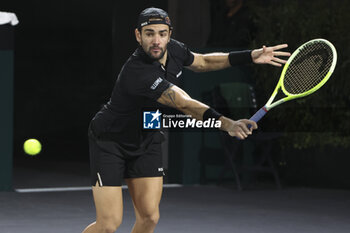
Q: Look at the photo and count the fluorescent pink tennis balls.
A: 0